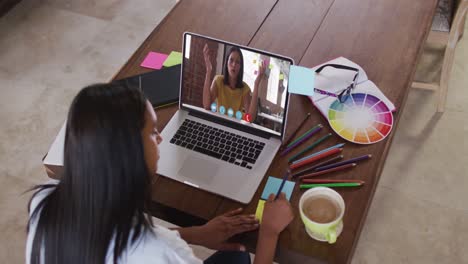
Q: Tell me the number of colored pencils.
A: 12